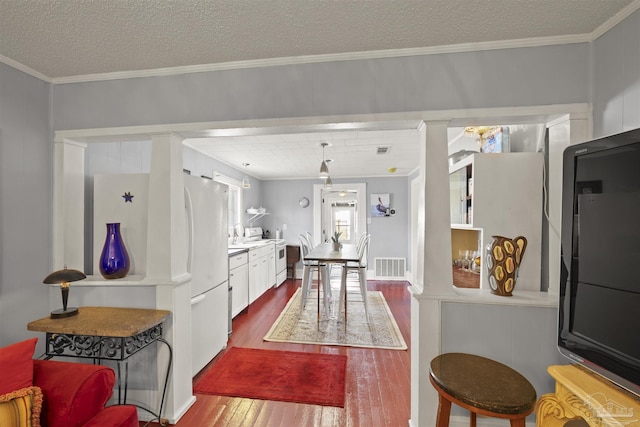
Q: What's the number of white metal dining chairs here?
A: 4